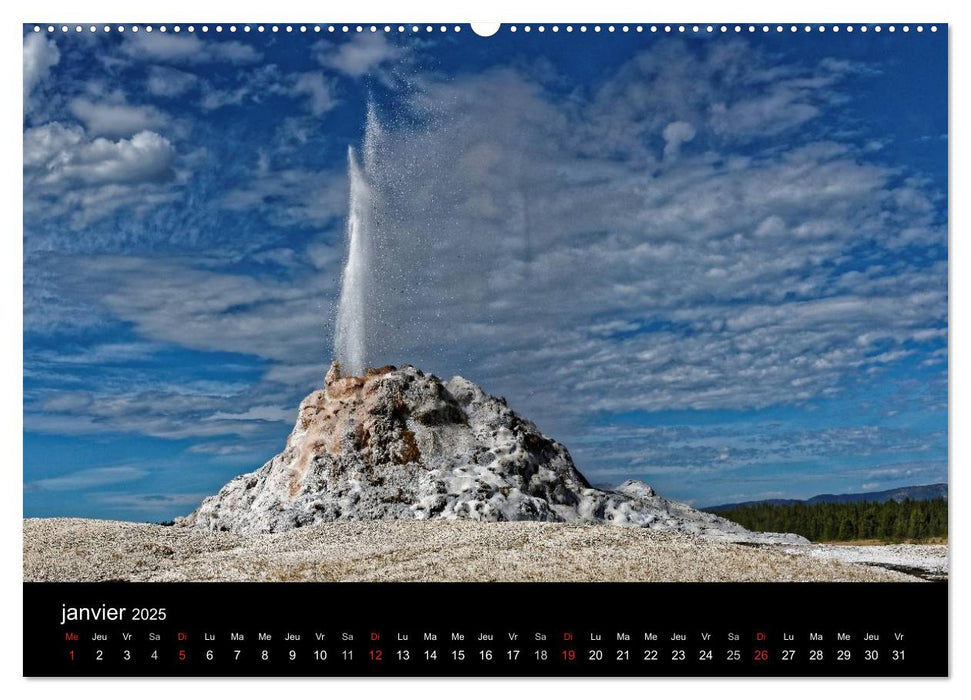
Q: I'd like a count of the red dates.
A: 5